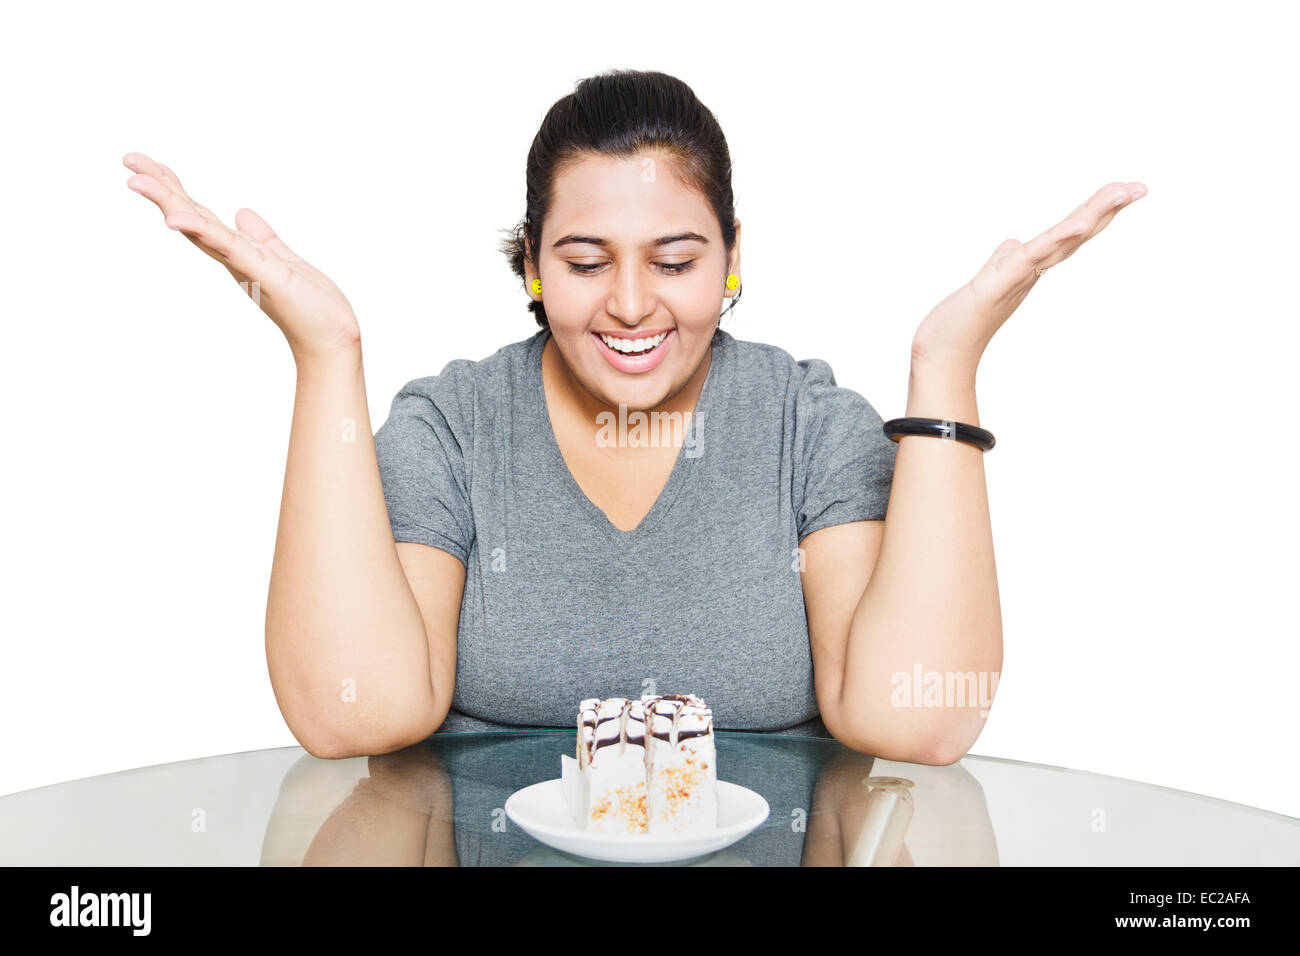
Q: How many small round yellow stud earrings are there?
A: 2